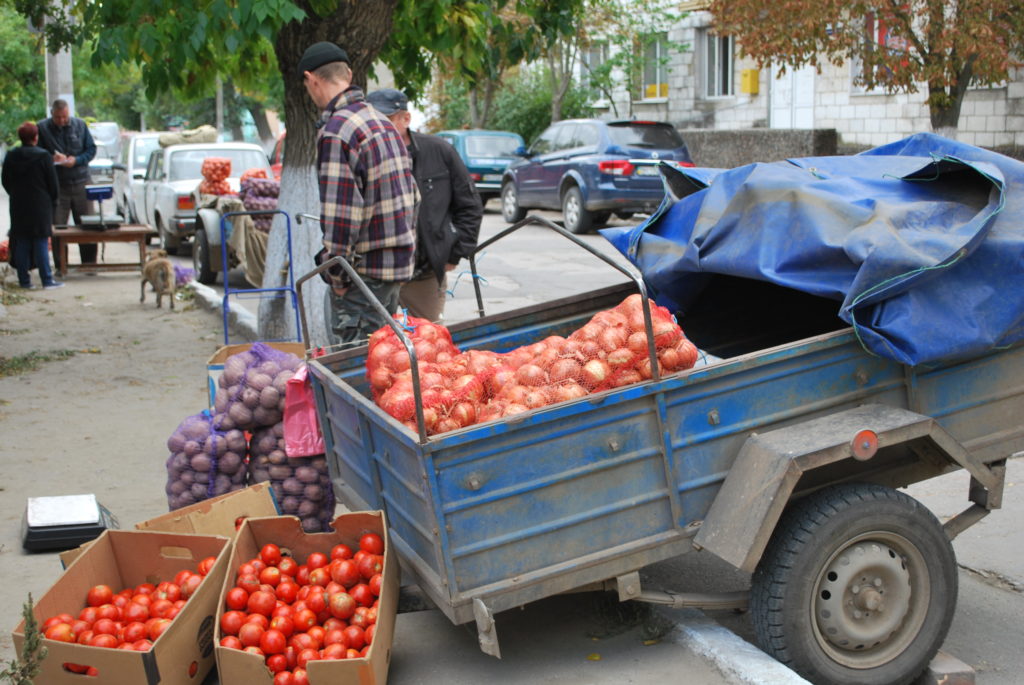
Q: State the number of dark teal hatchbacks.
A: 1